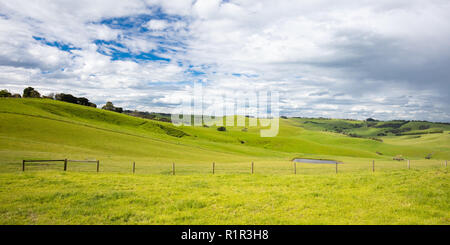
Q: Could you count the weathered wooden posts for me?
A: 12